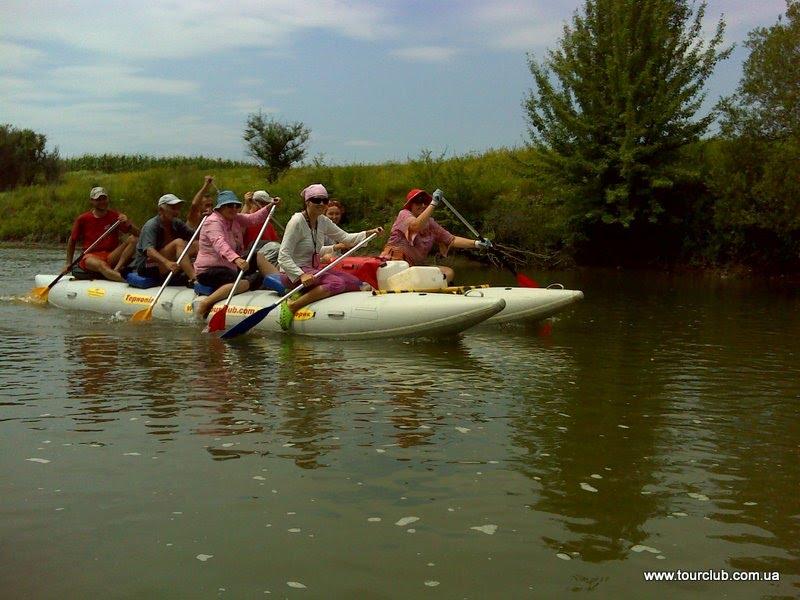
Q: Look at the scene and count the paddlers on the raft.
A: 8